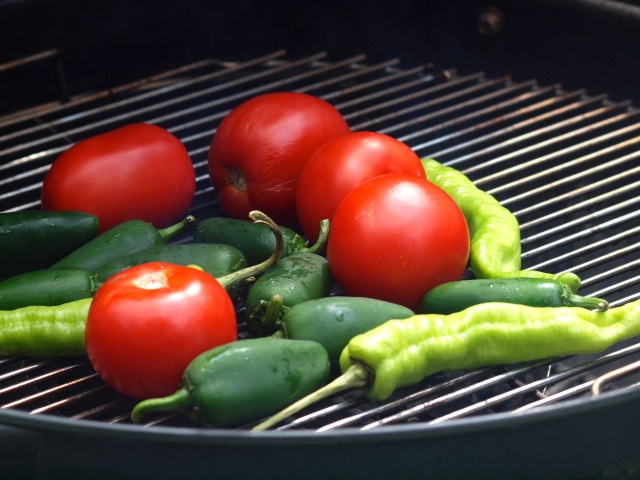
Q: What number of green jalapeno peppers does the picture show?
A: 9